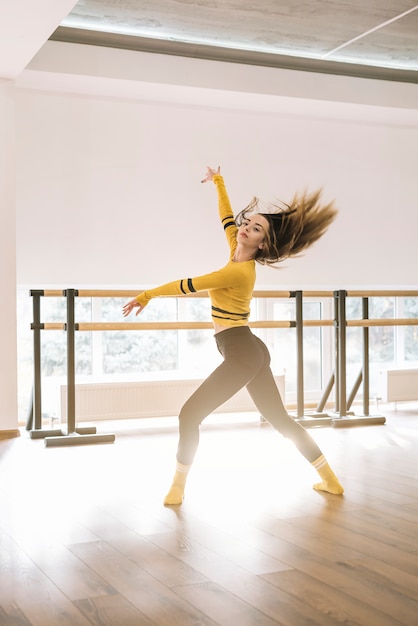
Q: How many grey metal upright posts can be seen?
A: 6